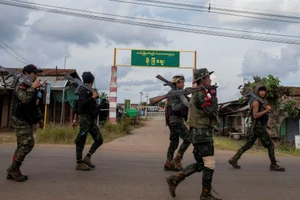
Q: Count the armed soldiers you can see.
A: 5